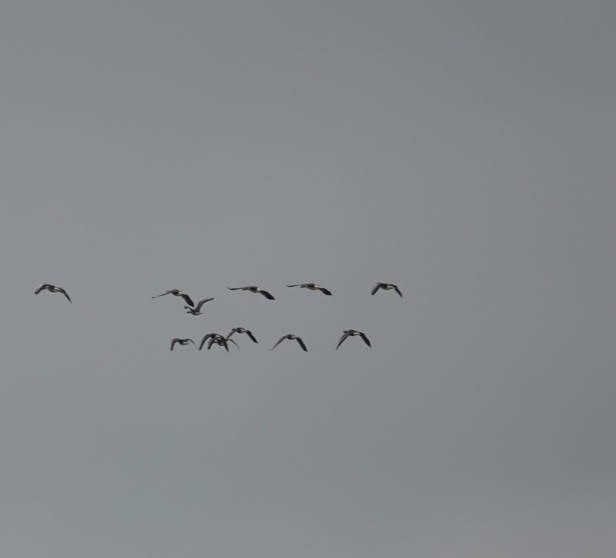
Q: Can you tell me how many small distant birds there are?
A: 12